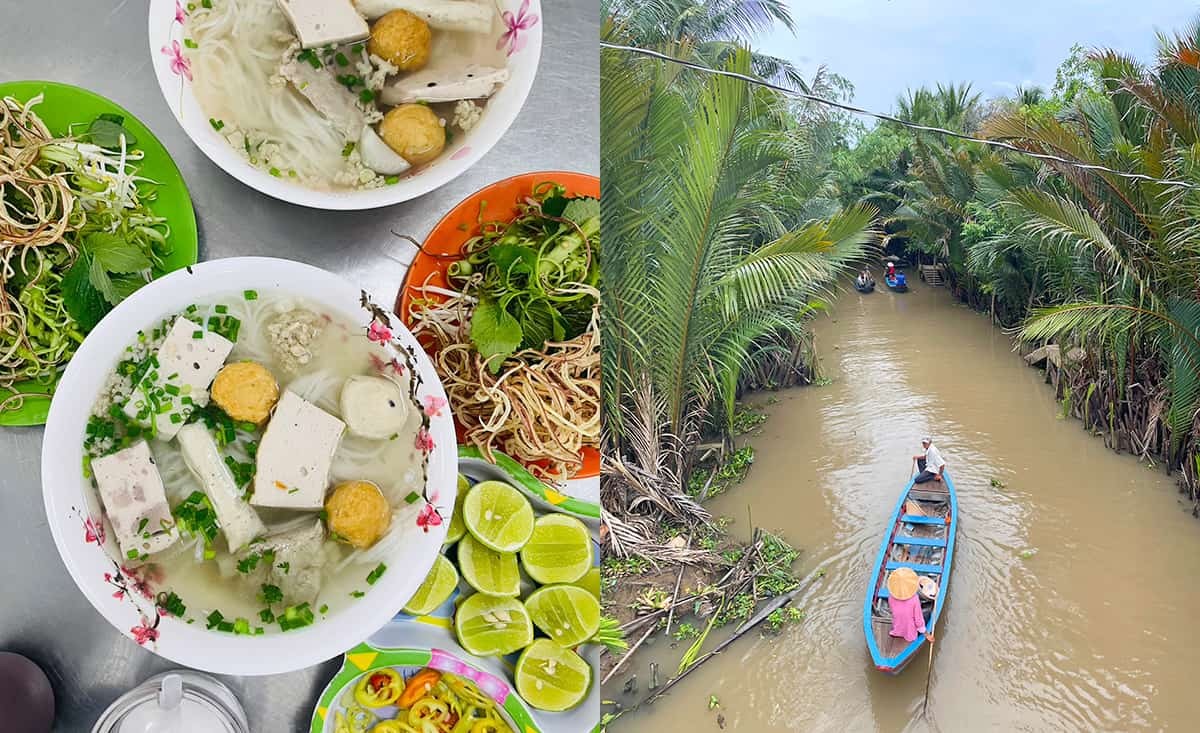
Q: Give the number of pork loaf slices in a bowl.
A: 3